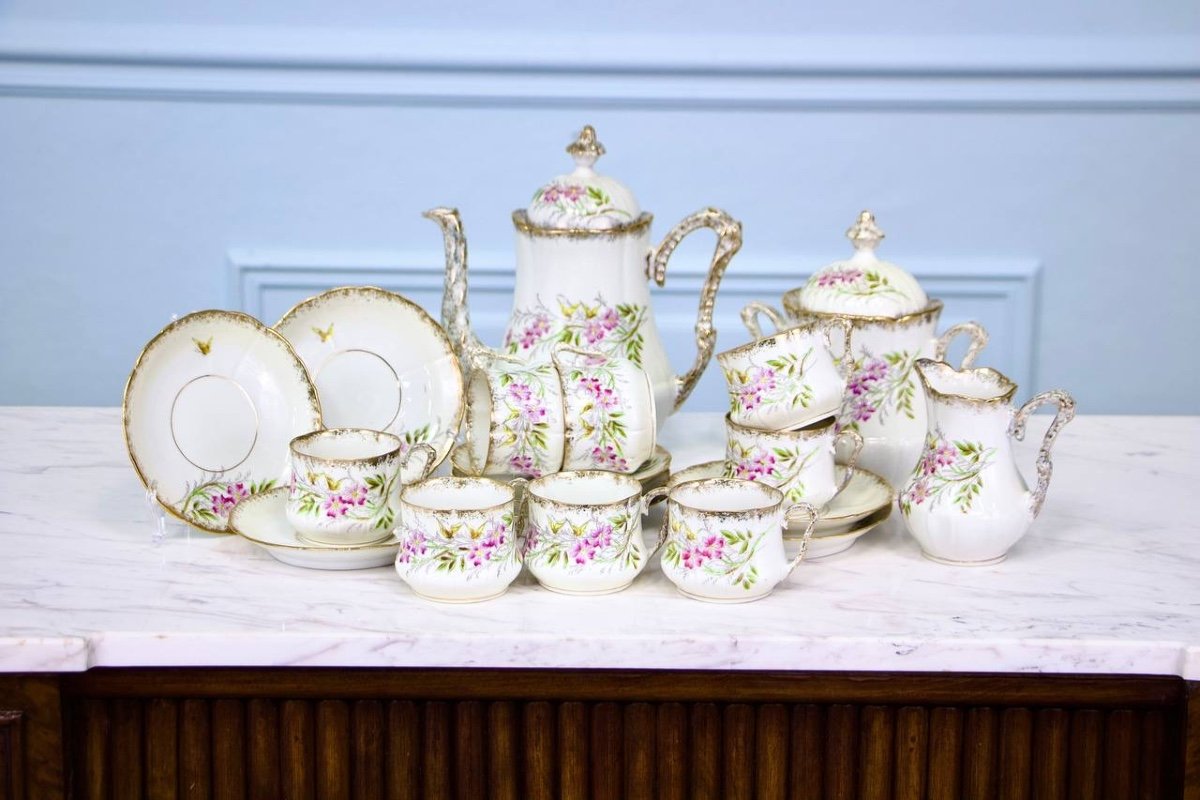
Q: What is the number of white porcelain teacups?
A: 8